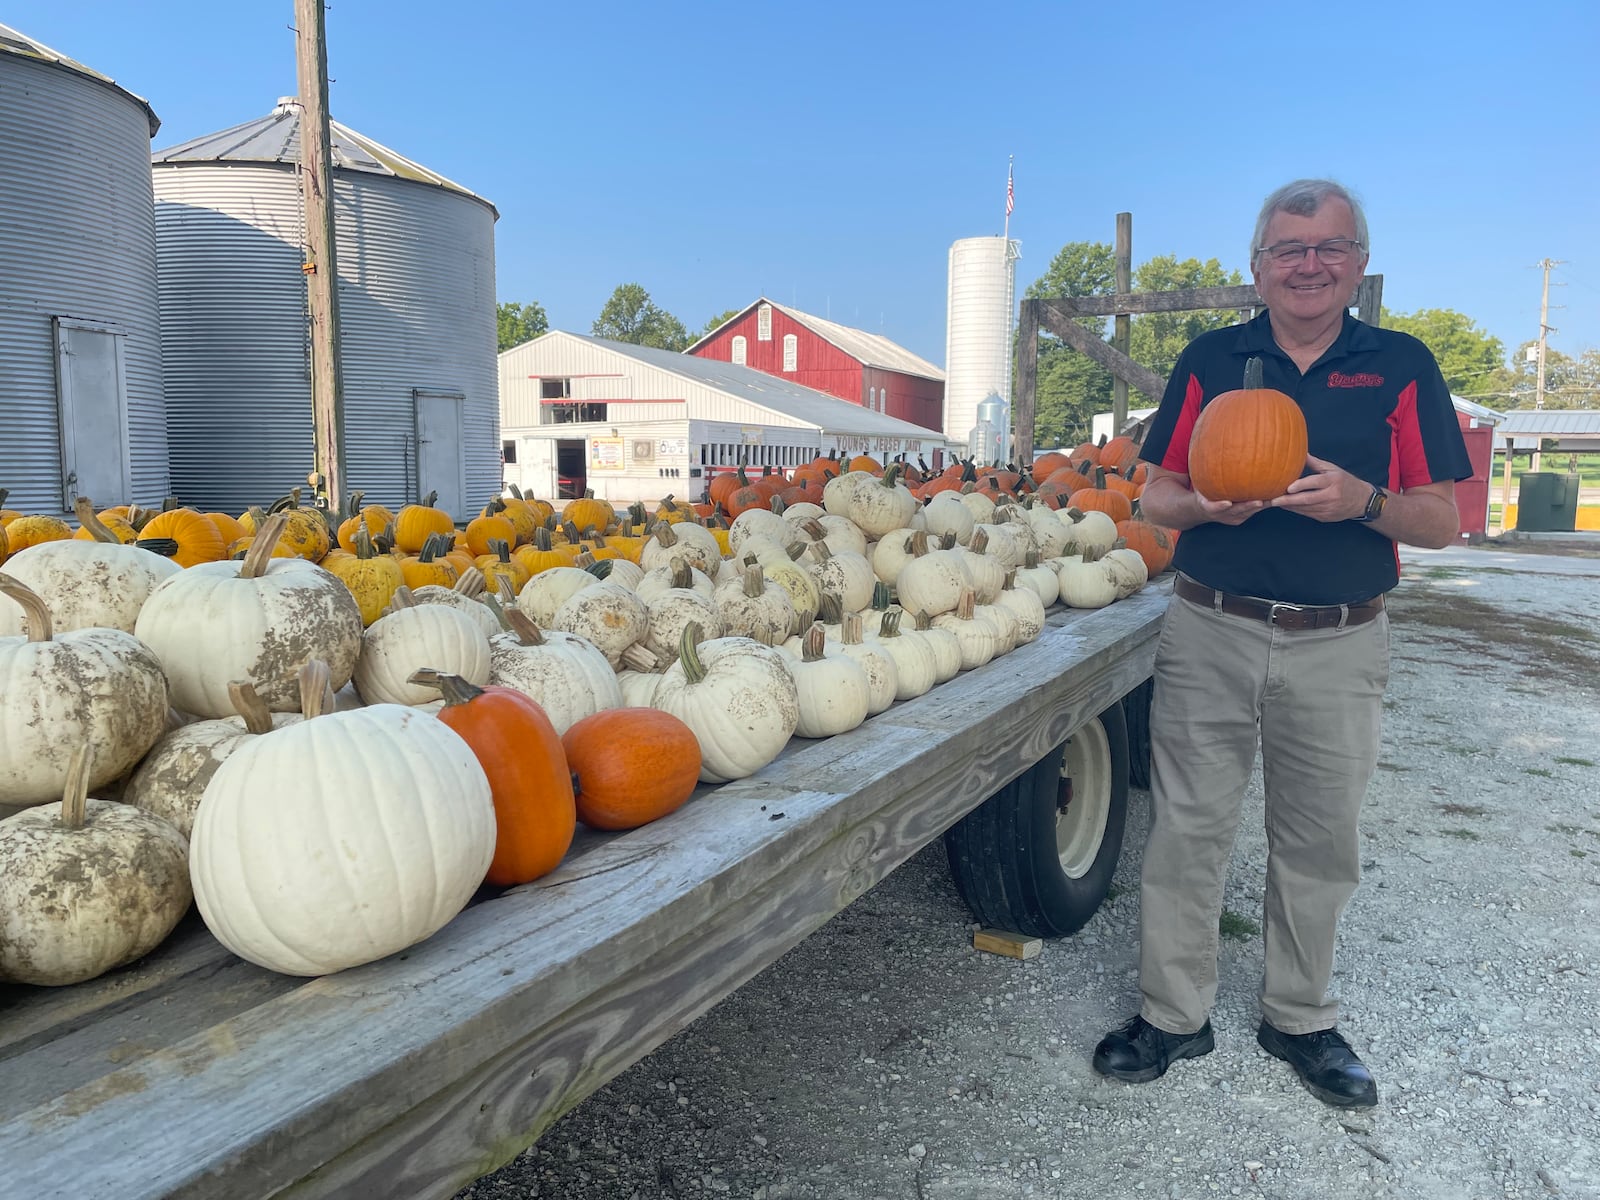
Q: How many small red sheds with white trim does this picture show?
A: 1